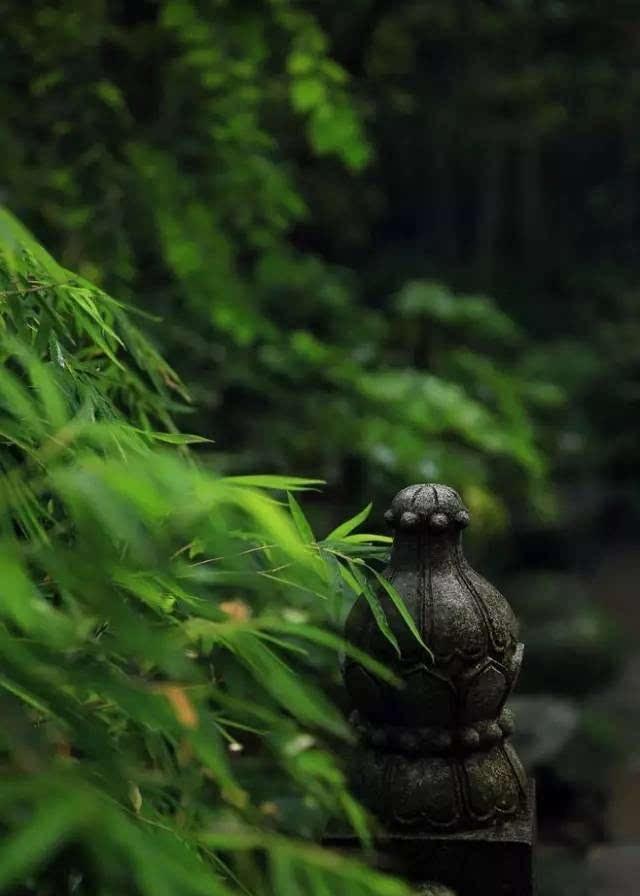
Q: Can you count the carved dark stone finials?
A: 1